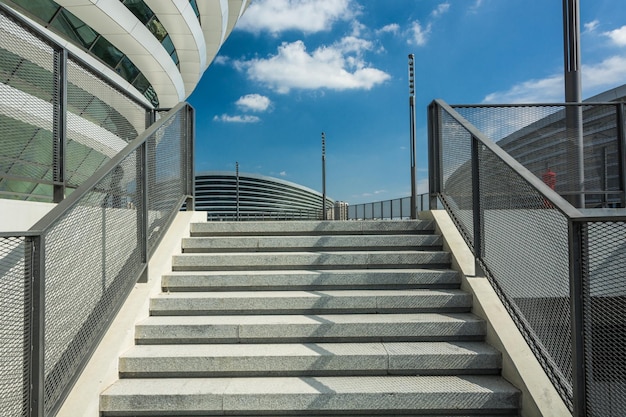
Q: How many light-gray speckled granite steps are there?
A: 8